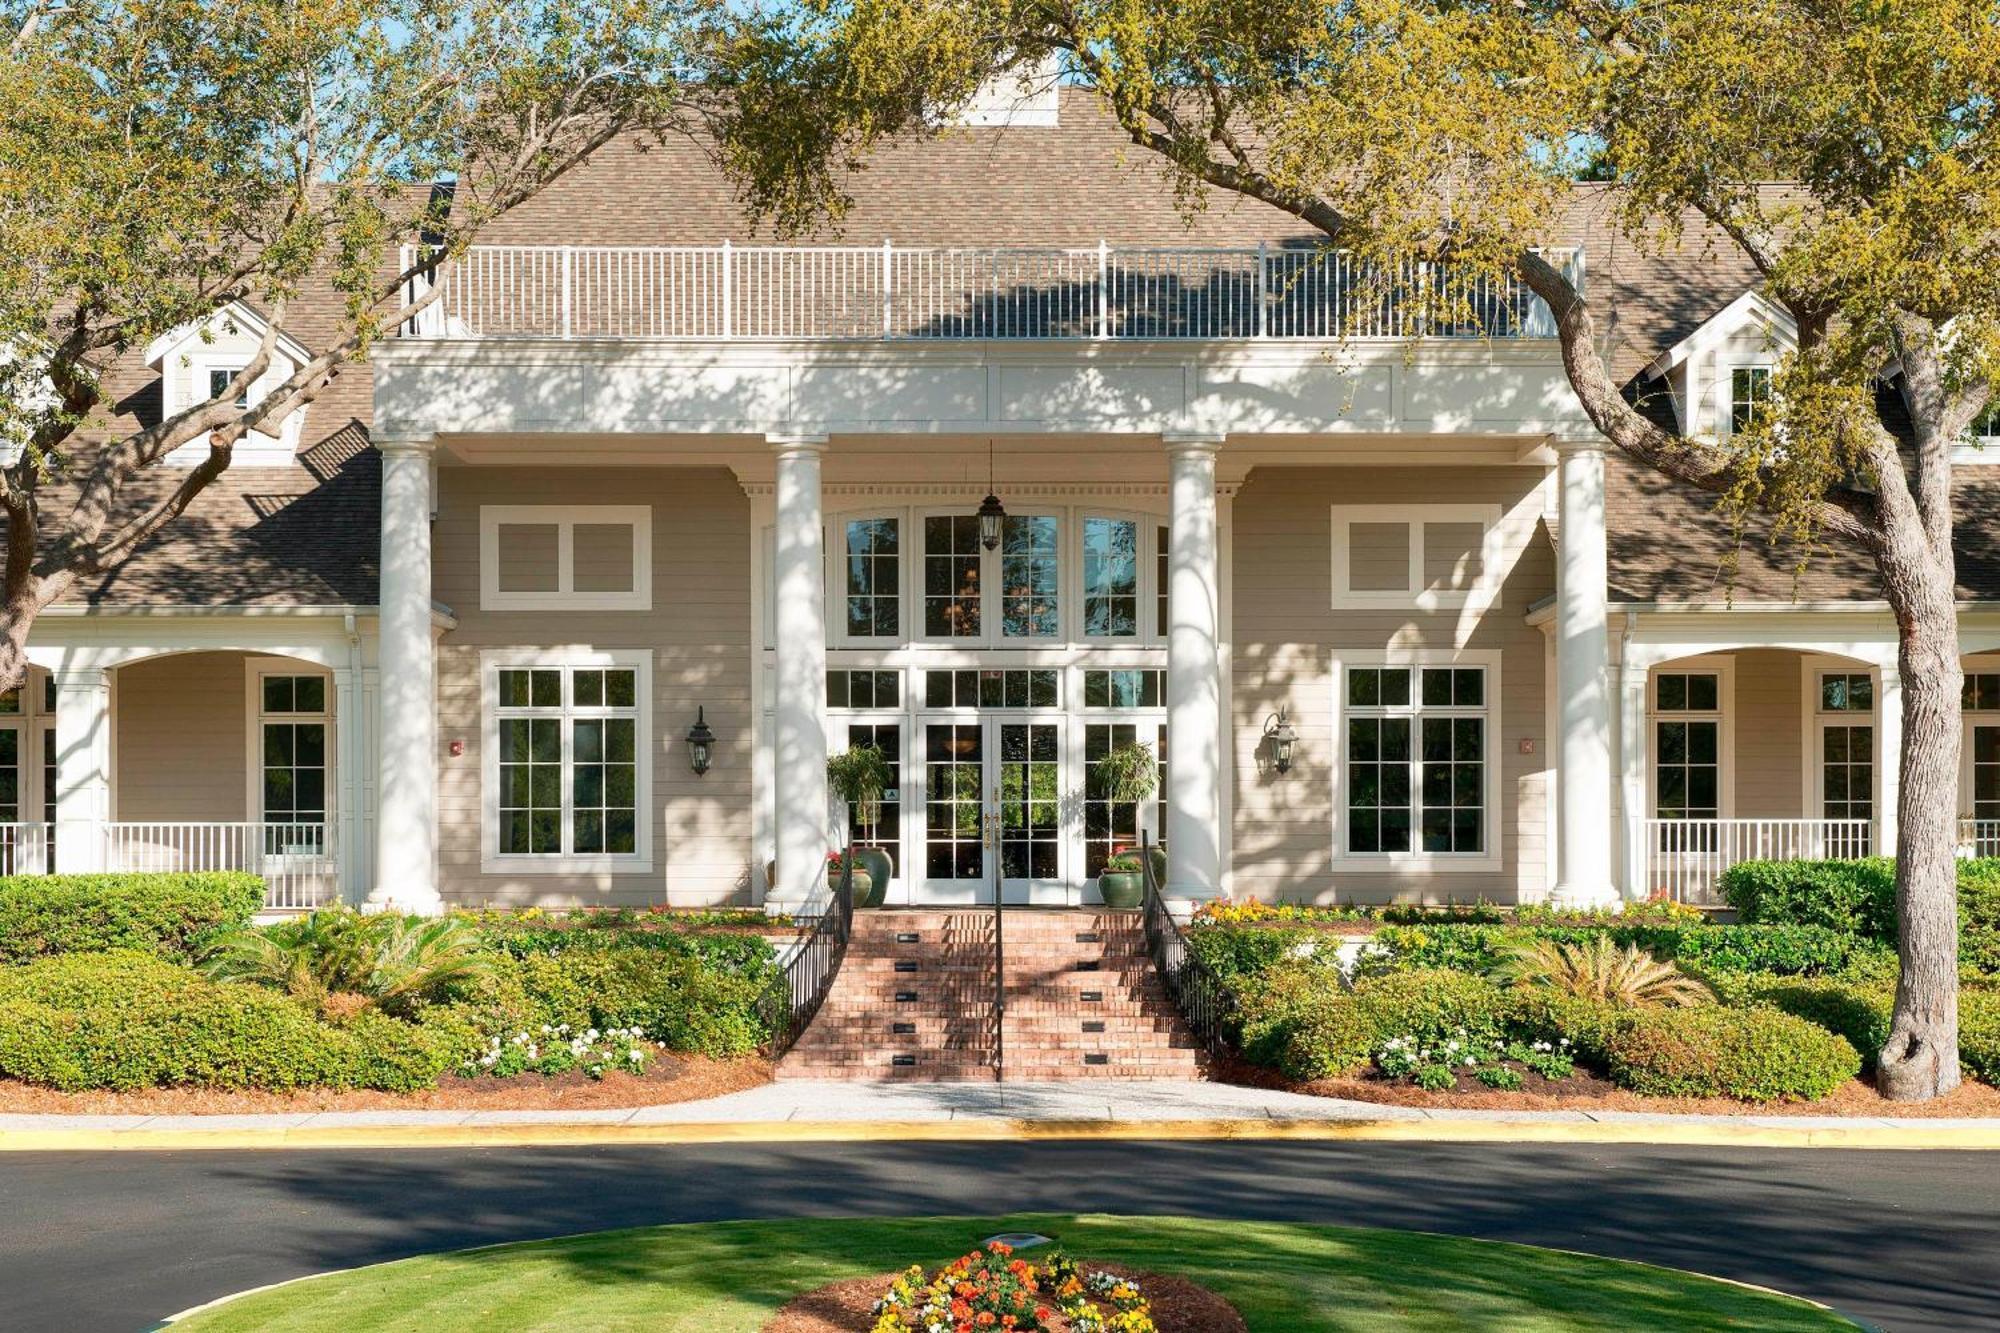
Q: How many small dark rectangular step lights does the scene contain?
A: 10